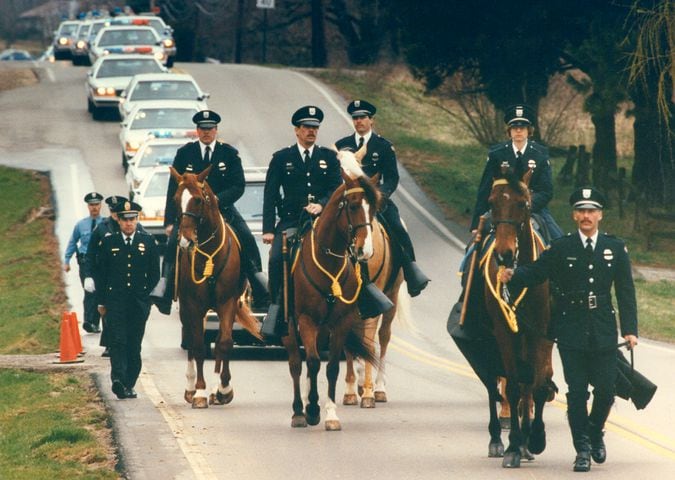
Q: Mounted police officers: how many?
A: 4